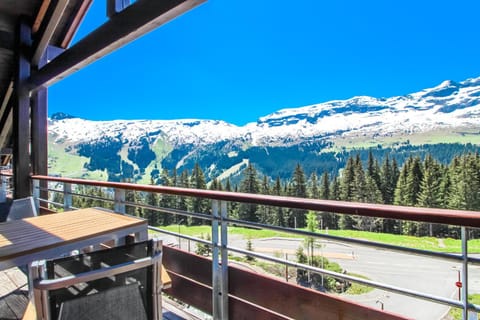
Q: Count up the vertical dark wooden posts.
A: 2